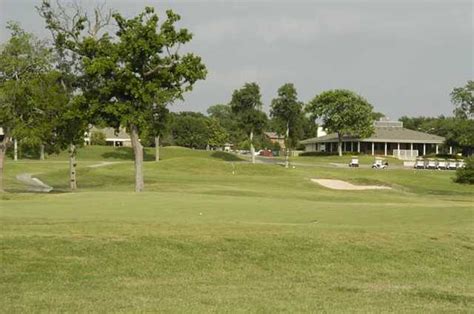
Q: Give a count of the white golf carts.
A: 7